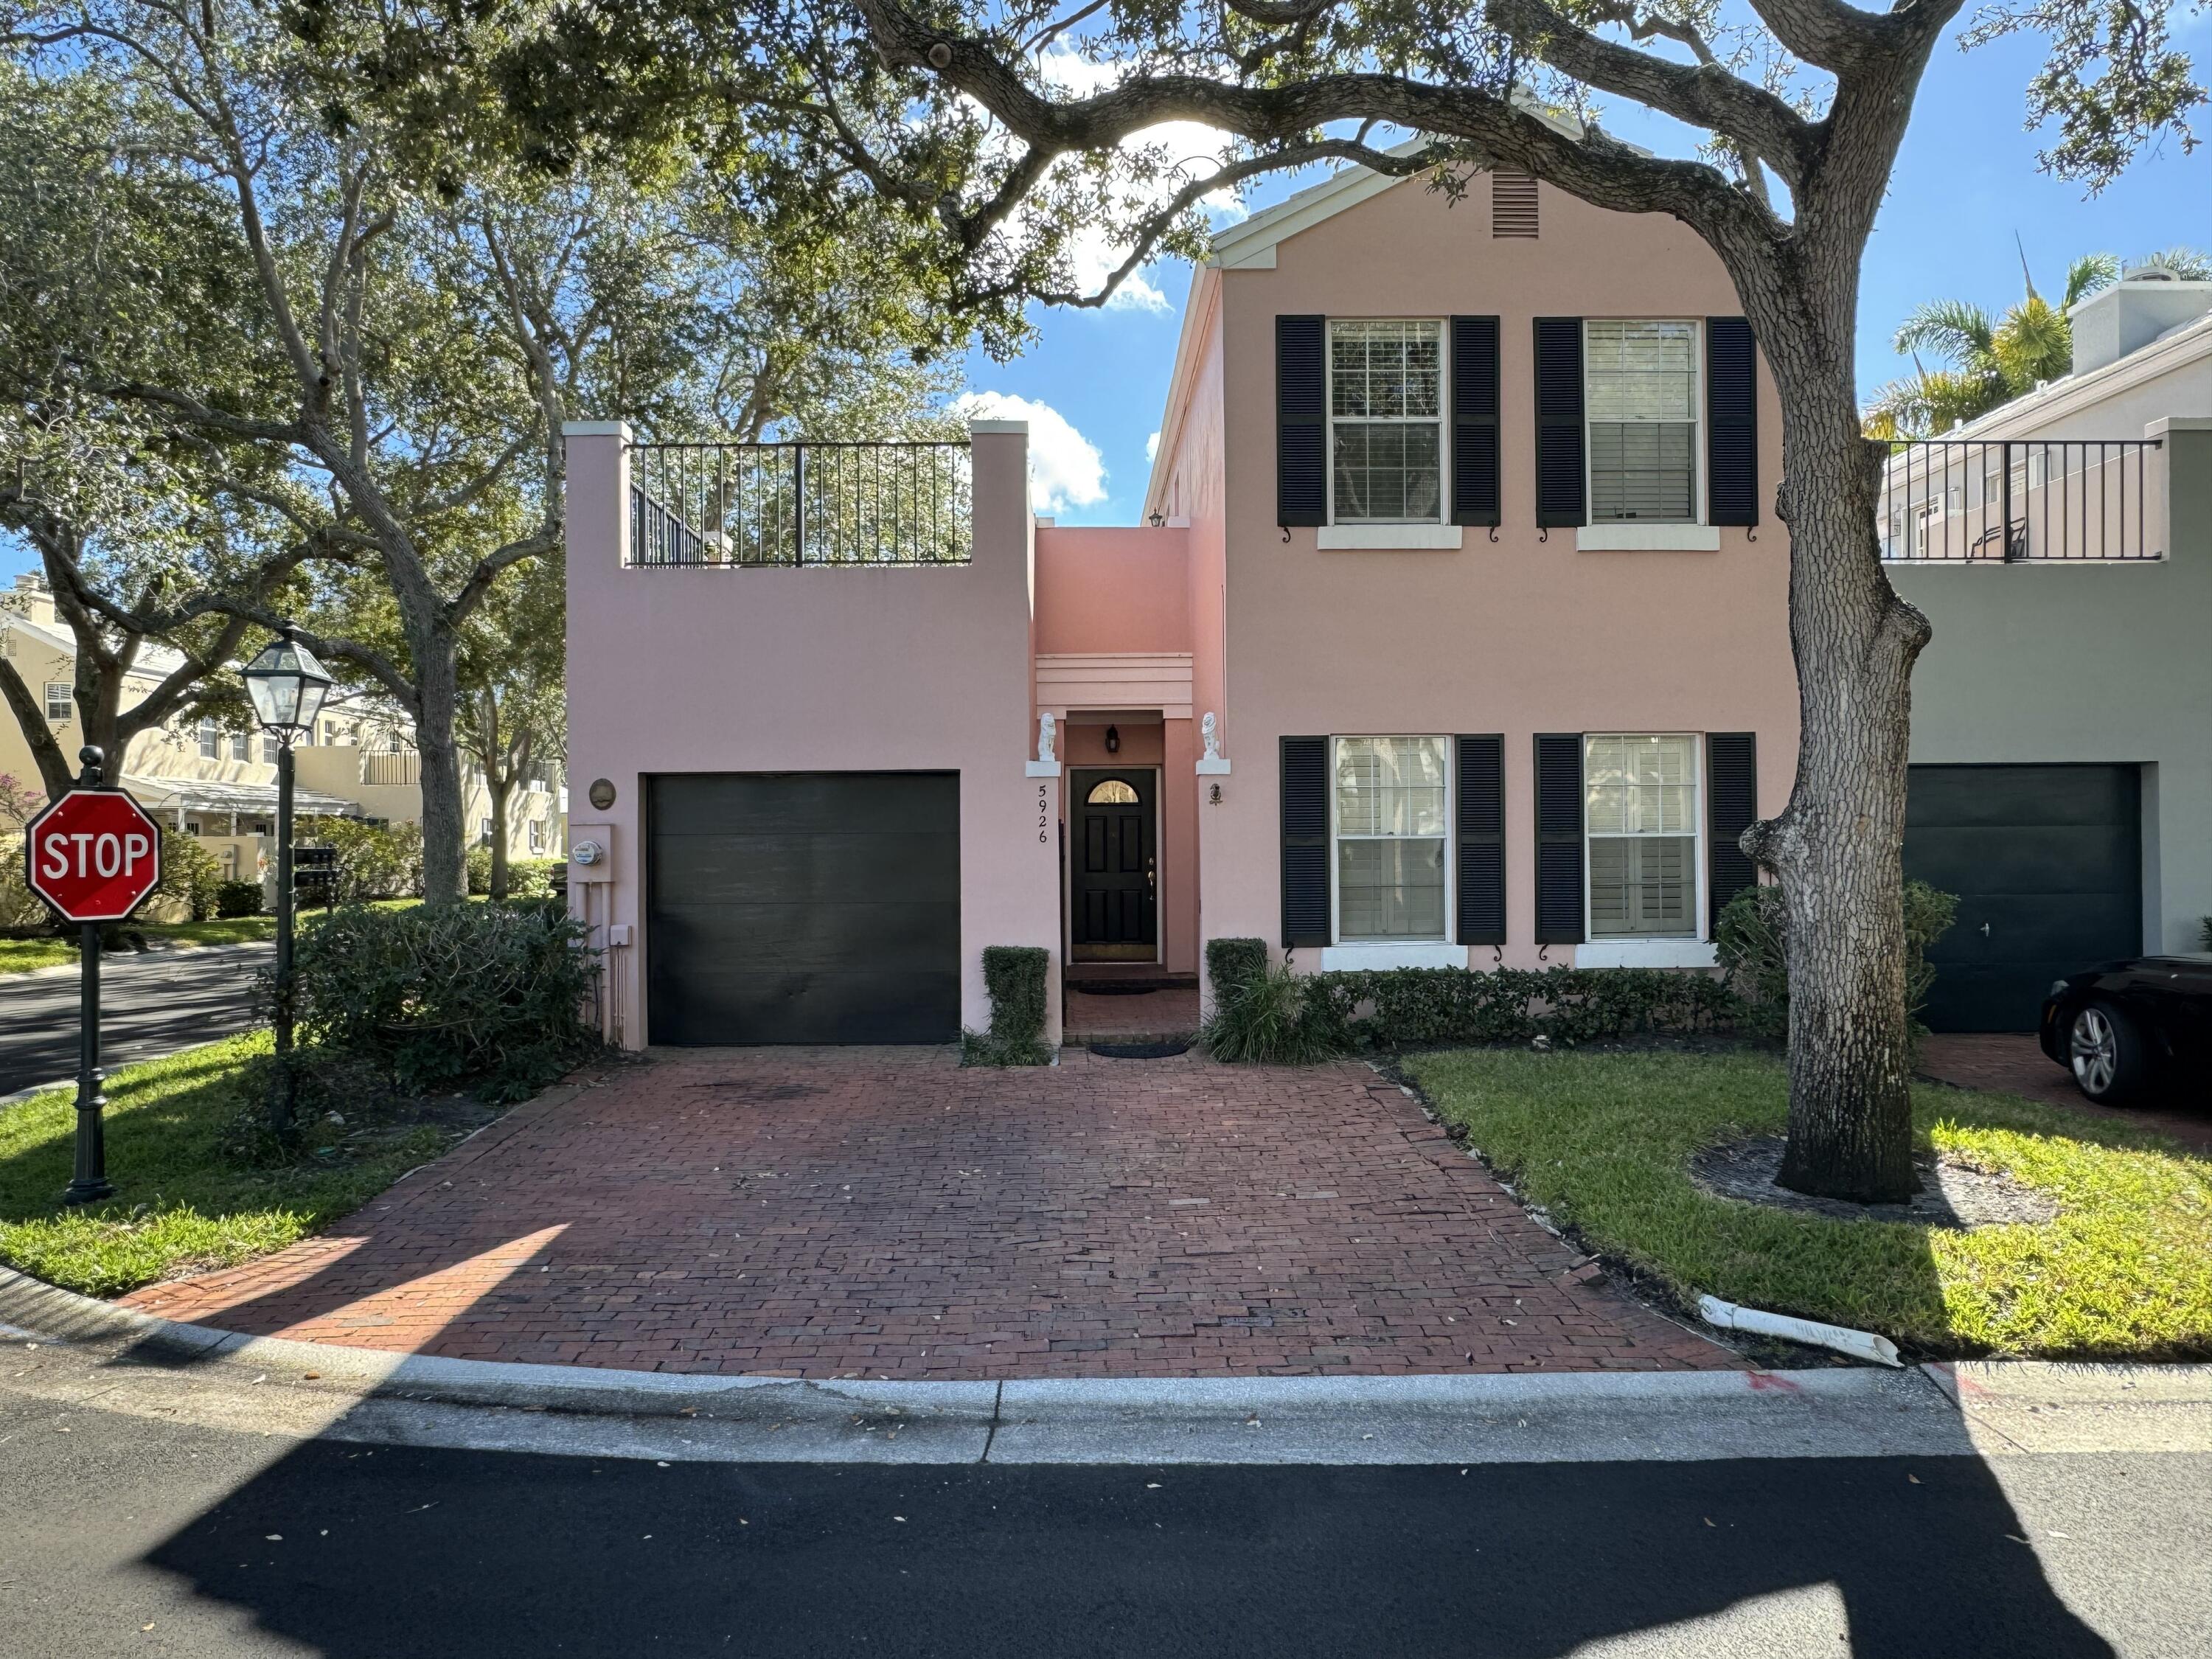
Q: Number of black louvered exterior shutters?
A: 8